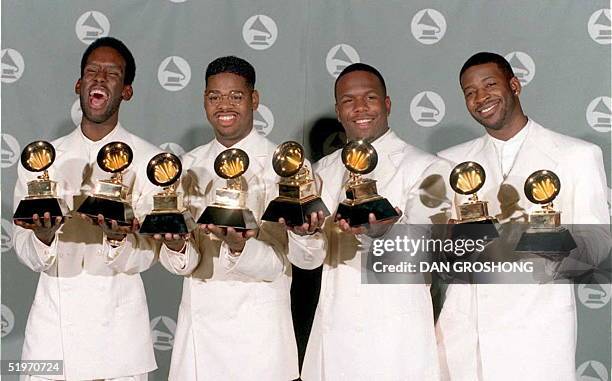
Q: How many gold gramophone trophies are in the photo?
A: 8